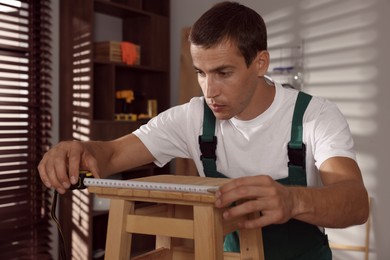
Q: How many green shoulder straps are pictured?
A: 2